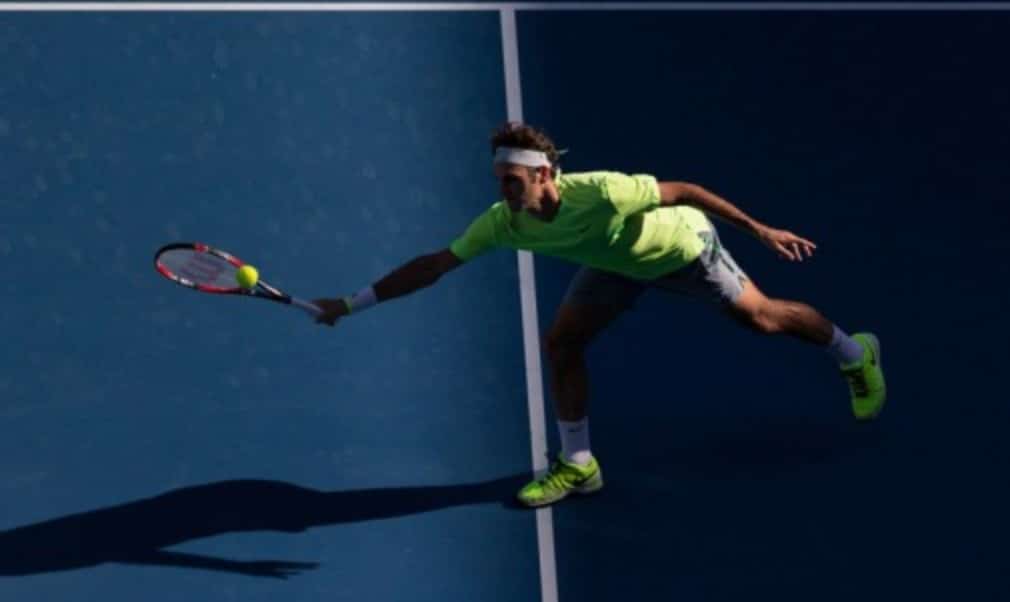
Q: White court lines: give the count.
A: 2